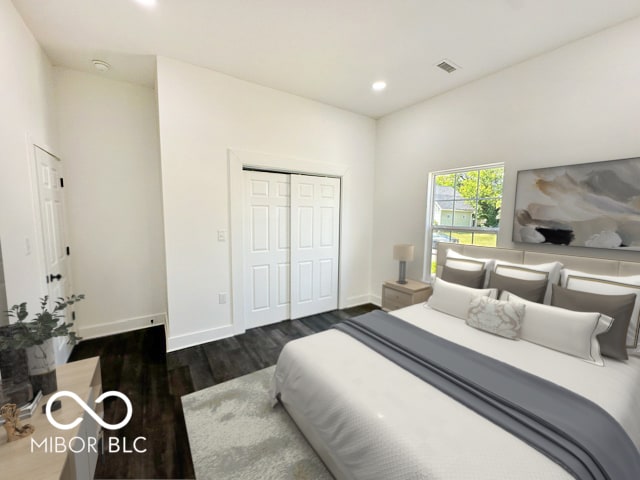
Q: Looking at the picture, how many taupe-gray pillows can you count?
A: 3